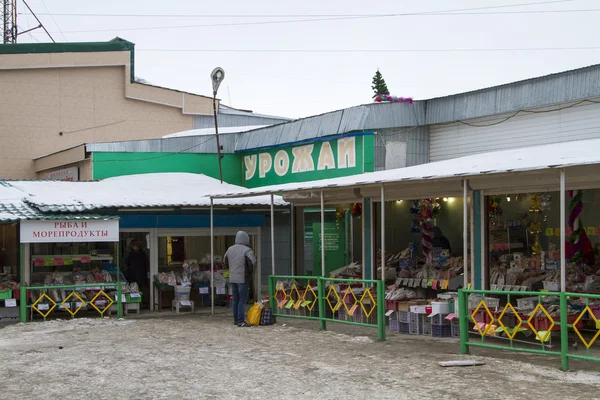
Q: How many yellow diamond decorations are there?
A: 13